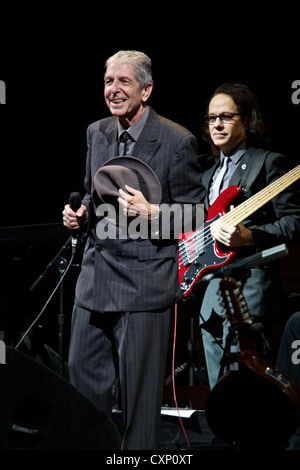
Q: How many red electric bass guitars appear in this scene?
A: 1